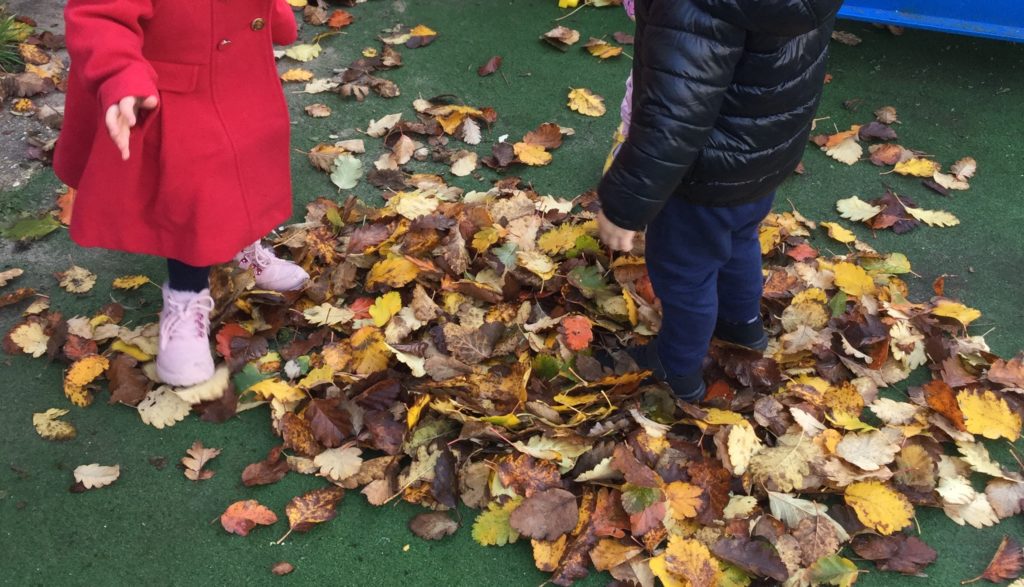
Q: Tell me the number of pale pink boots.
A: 2